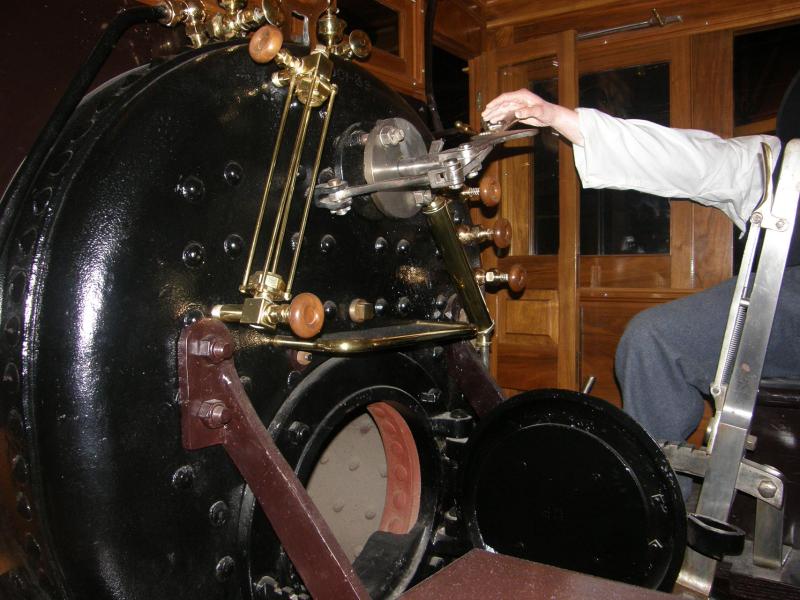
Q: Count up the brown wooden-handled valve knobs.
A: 5